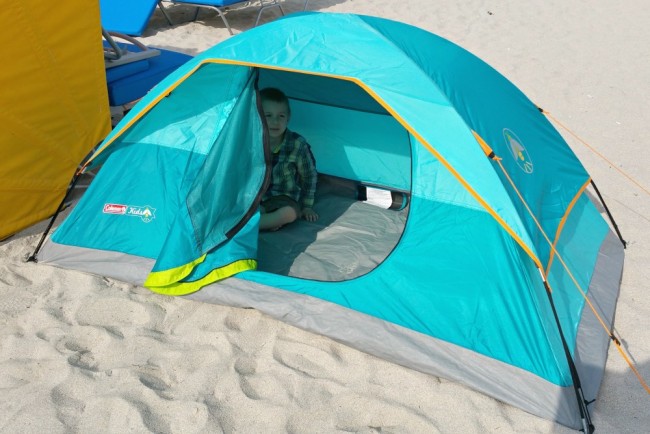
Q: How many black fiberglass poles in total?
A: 3